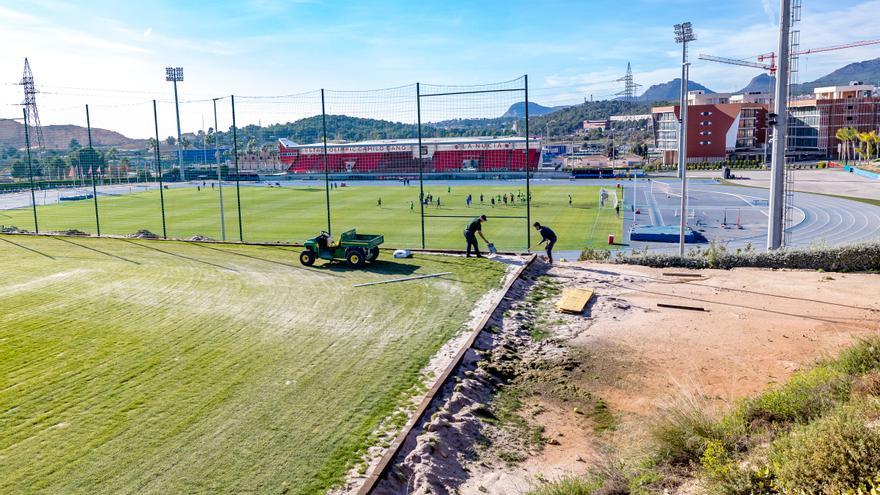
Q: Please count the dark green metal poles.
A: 7